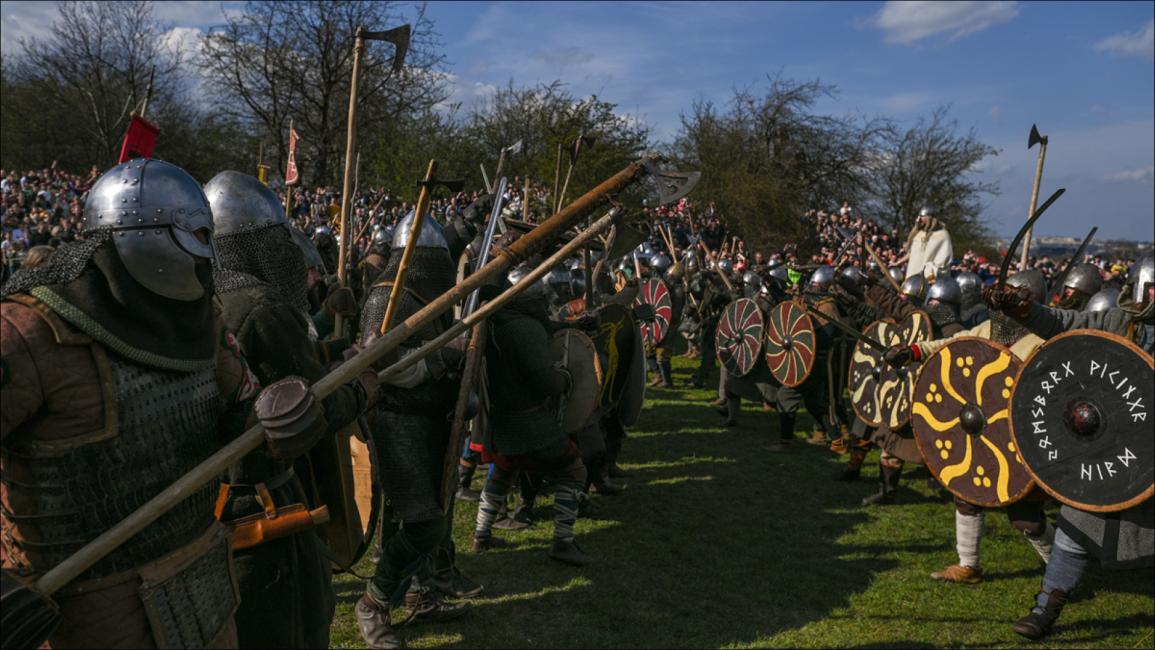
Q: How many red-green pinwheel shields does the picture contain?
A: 3